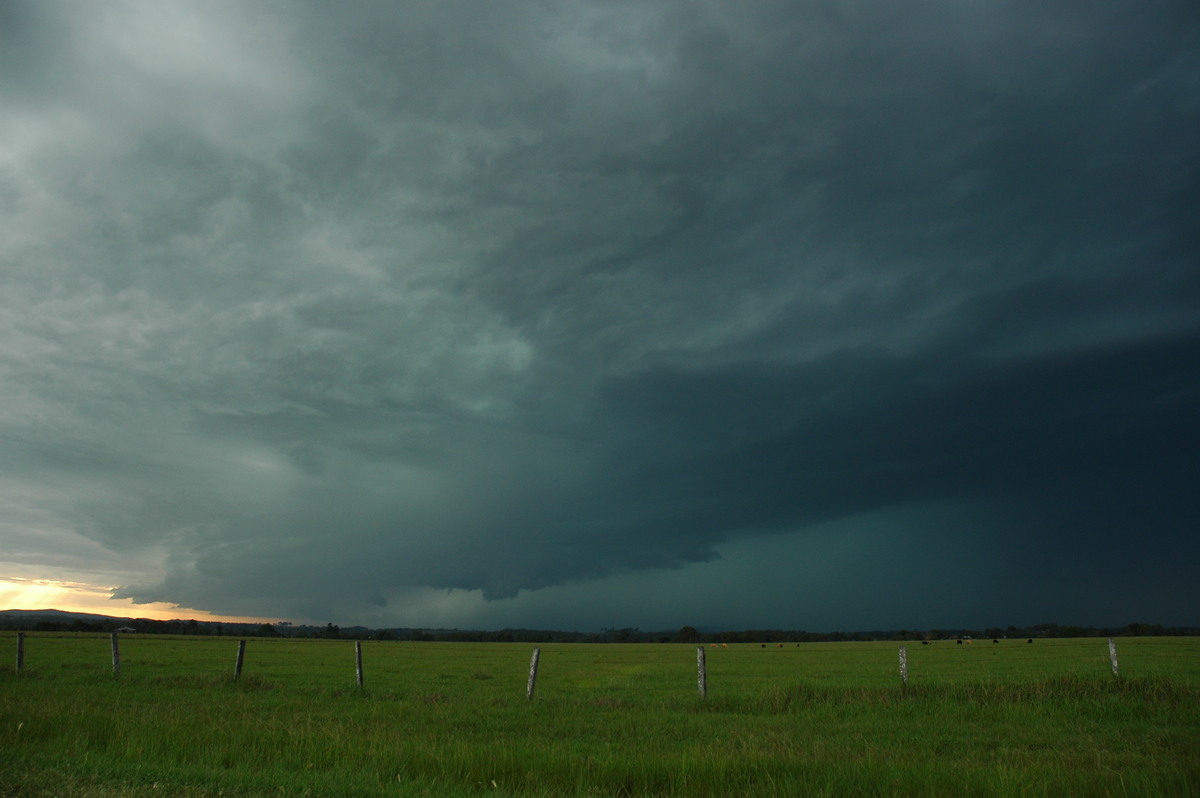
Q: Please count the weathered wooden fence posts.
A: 8